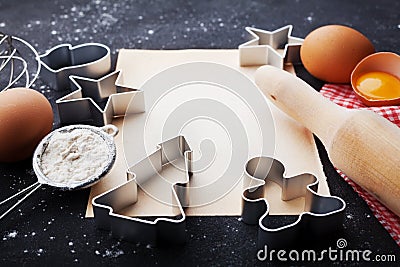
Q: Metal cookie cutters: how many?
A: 5